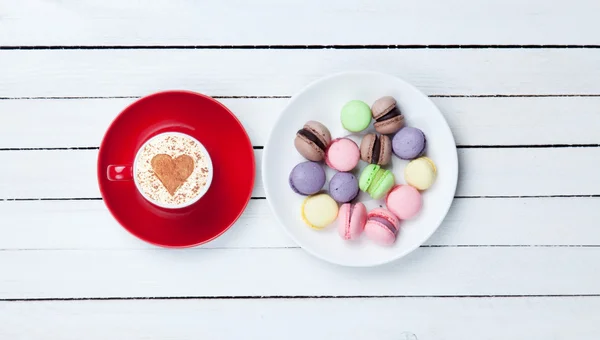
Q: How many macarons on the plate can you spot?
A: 14